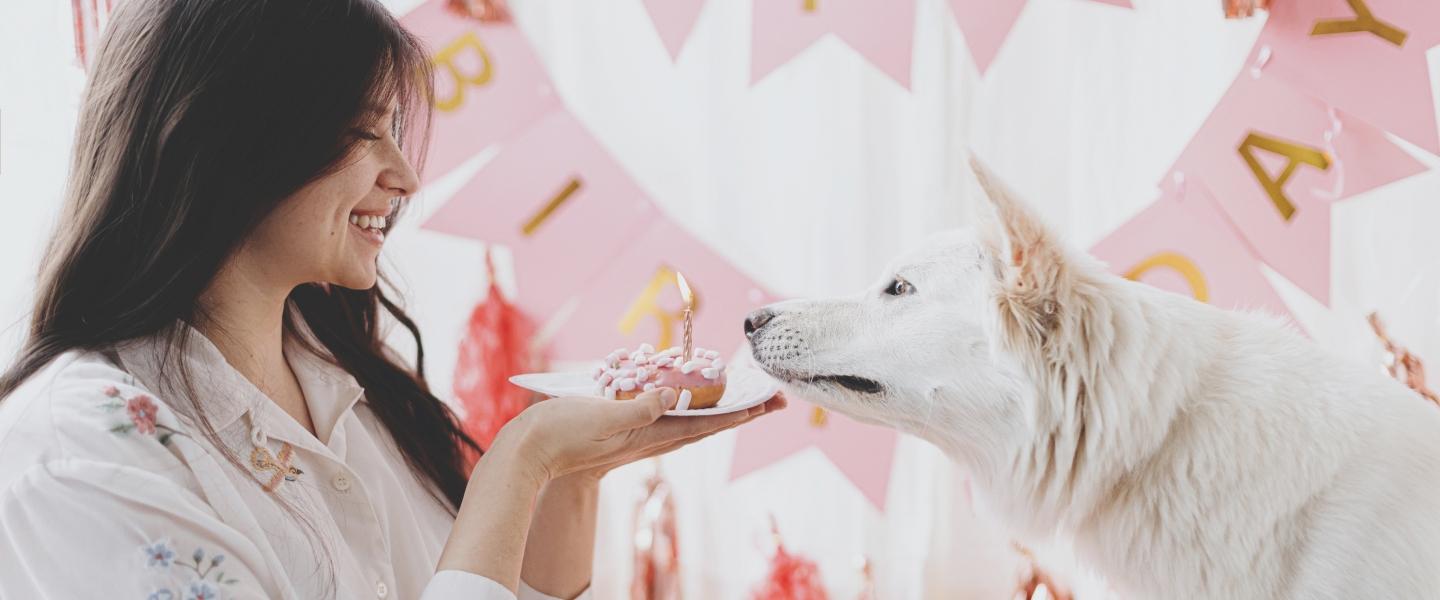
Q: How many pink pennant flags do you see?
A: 10